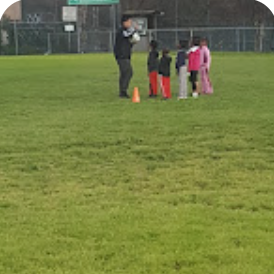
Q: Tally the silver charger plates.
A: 0